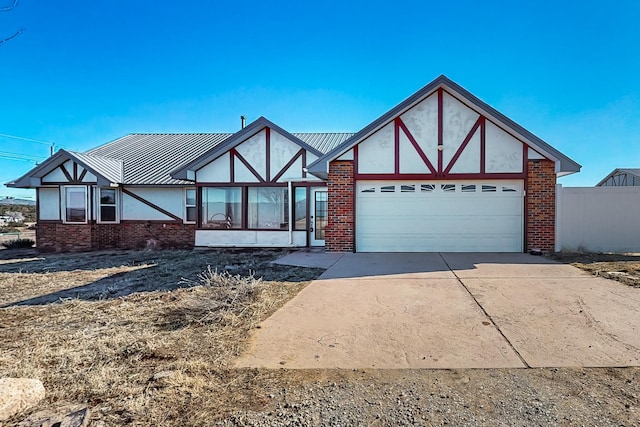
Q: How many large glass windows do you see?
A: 2